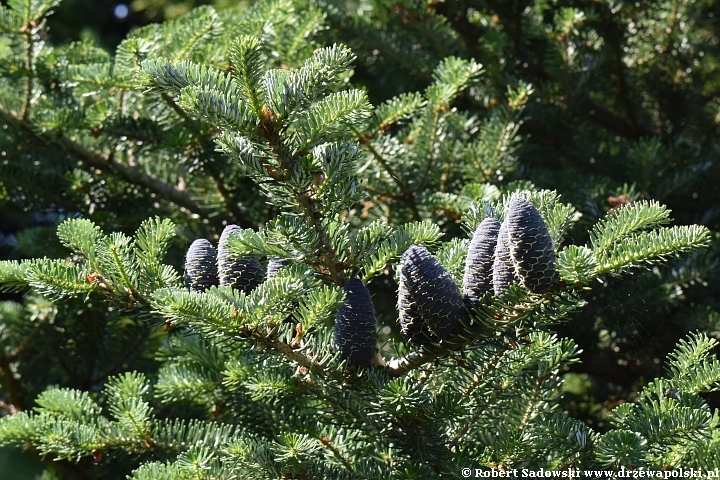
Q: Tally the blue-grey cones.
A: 9